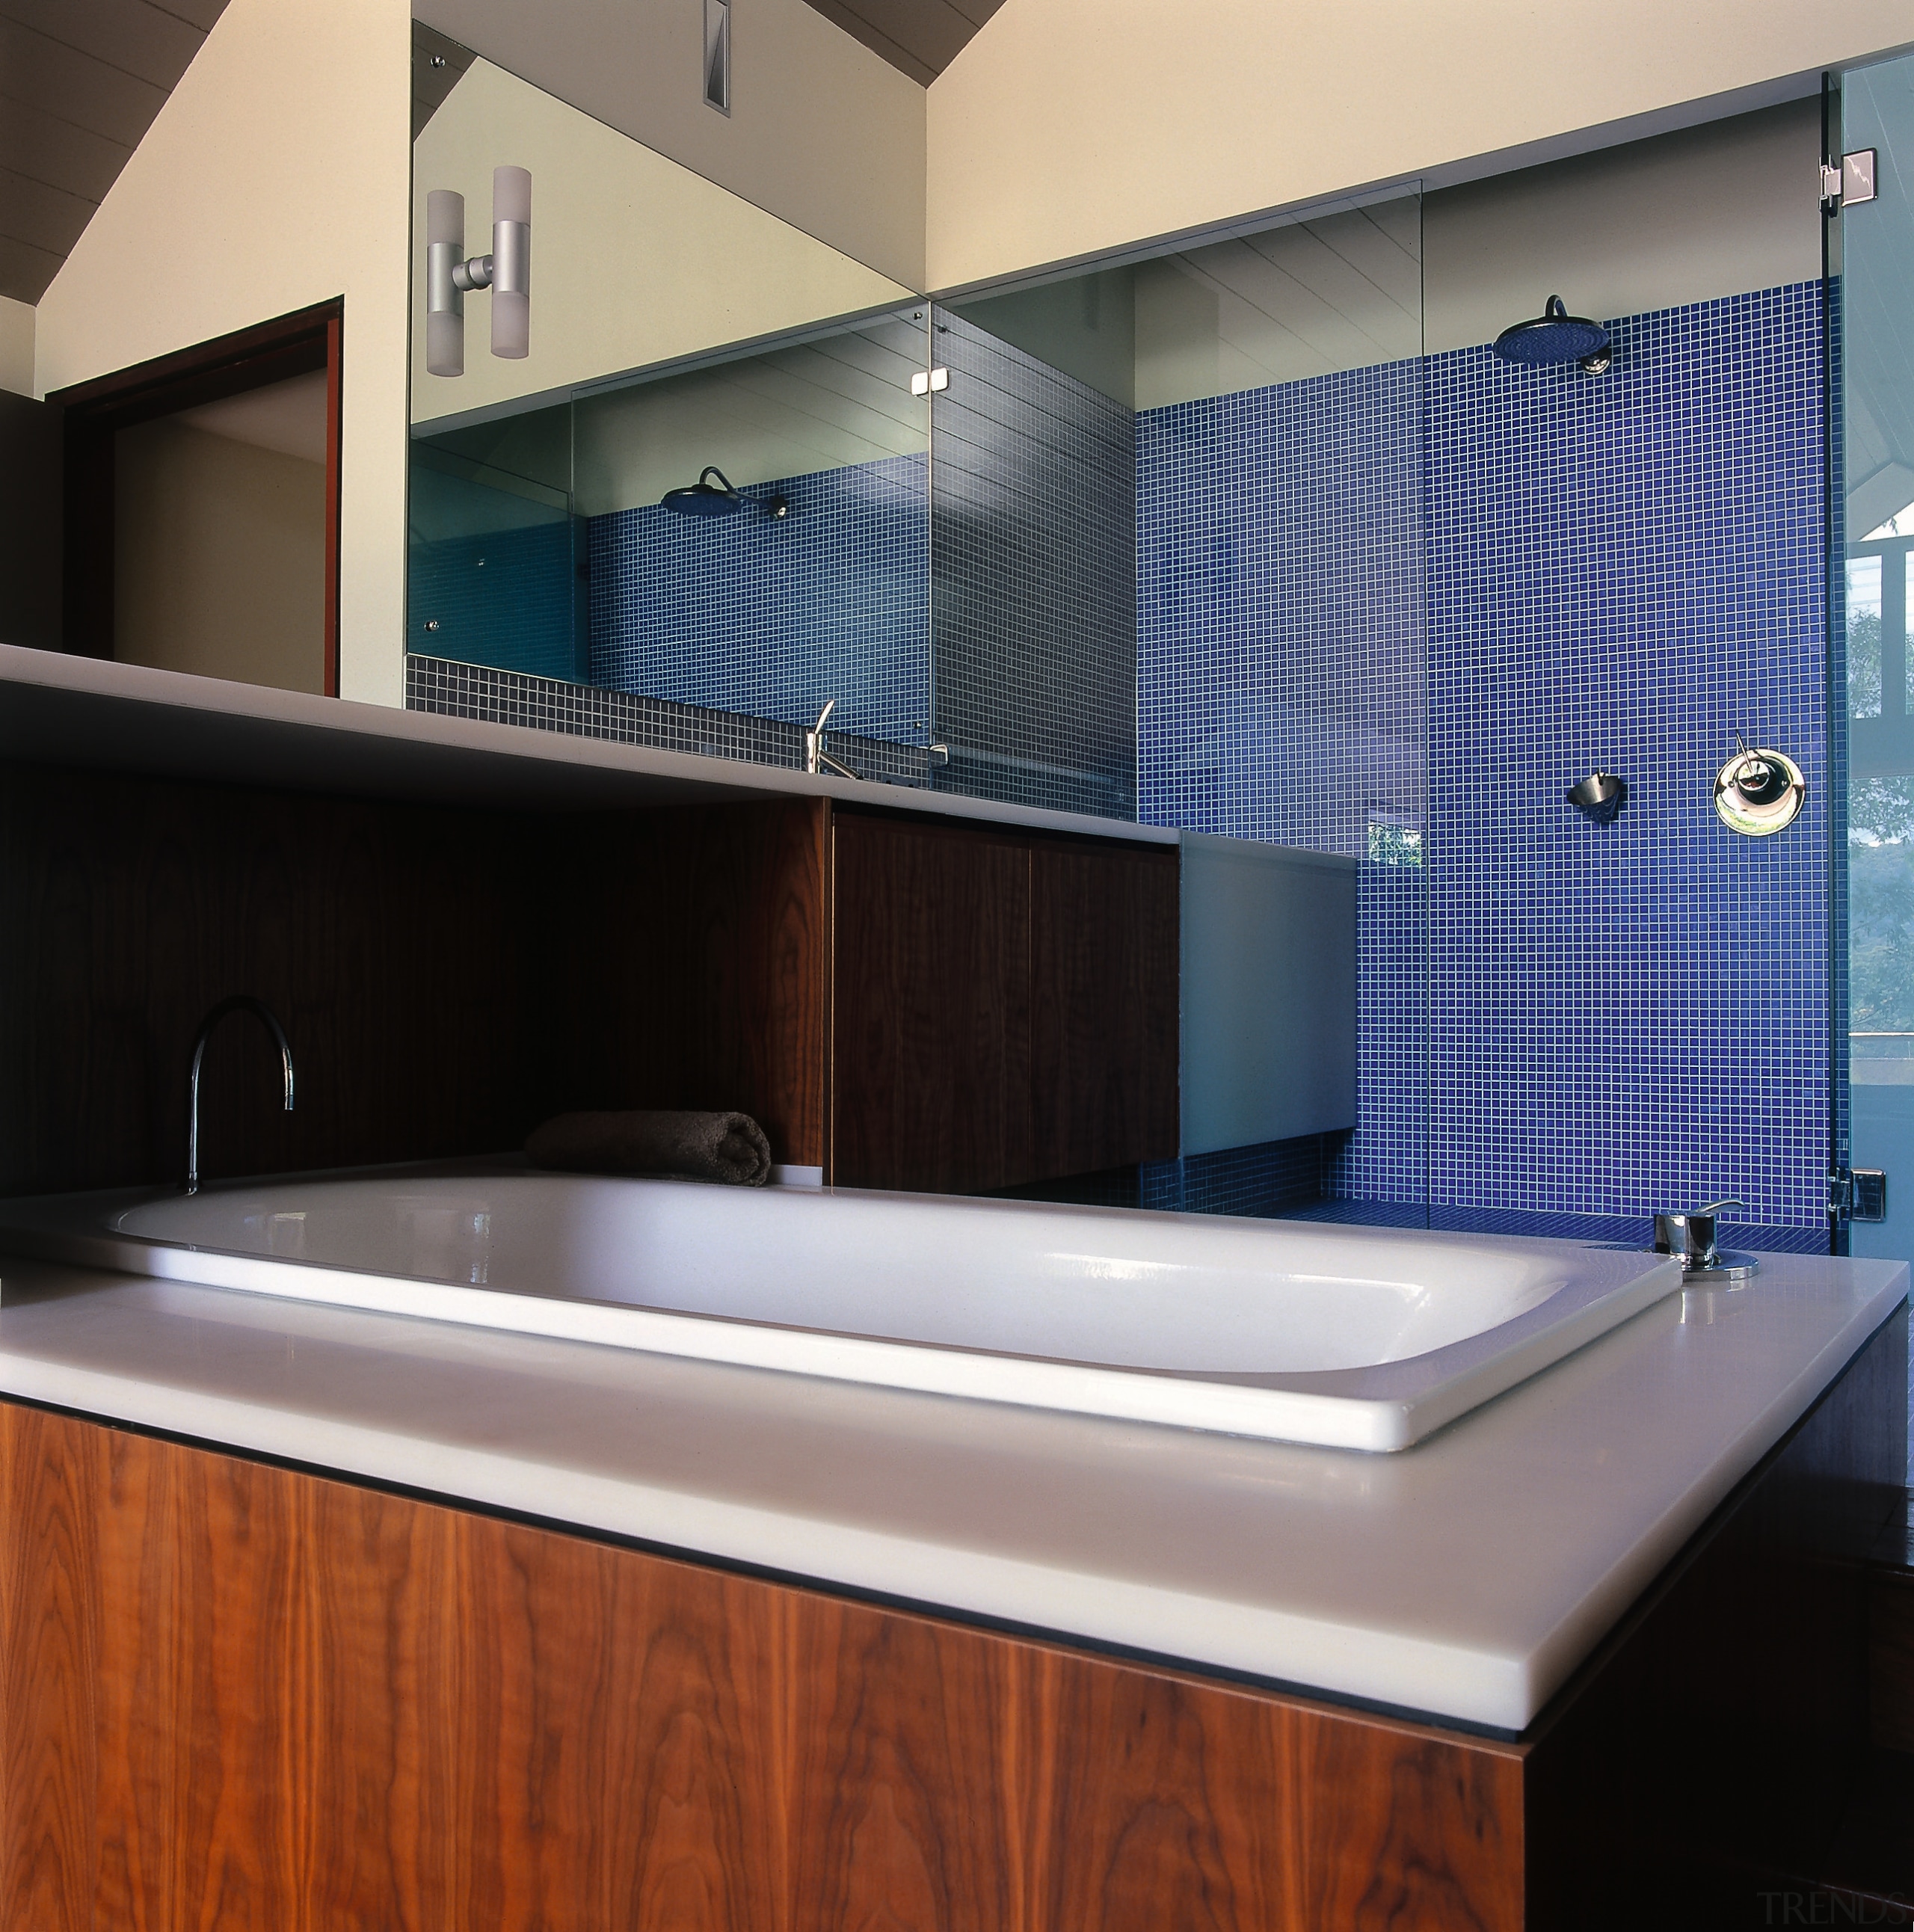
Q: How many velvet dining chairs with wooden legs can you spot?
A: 0